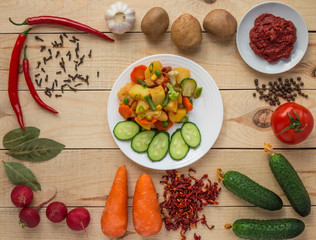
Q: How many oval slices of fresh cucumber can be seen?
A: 5